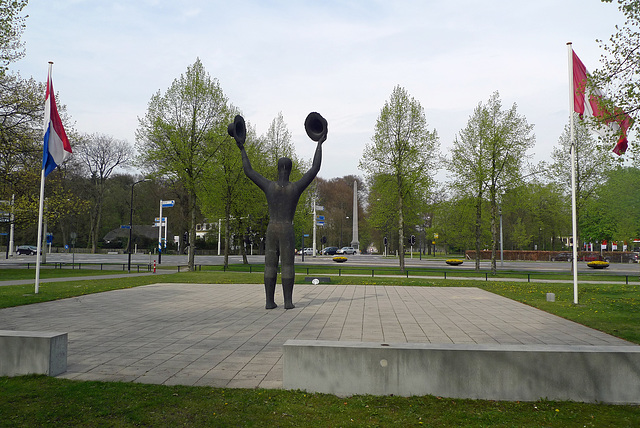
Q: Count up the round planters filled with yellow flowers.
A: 3